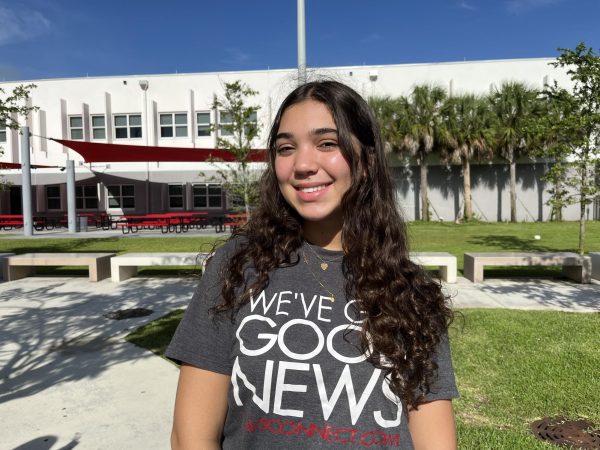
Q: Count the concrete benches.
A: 6